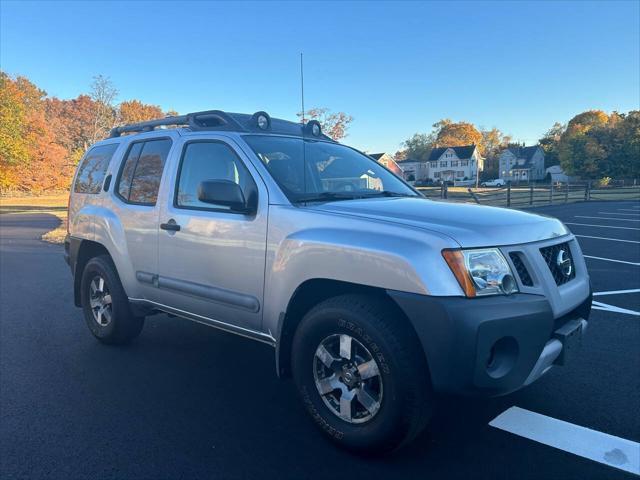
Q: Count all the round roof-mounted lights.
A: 2